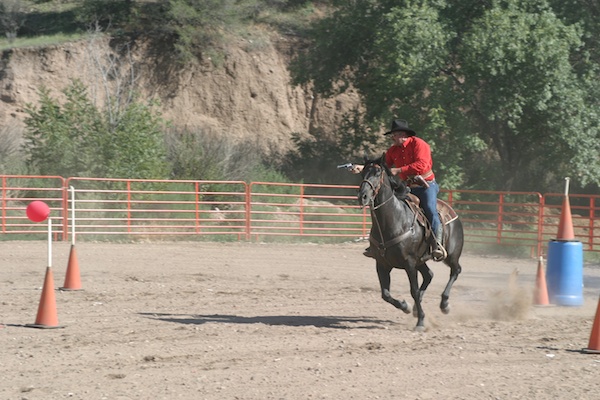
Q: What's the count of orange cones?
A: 5